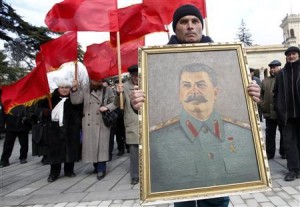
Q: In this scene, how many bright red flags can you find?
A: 6